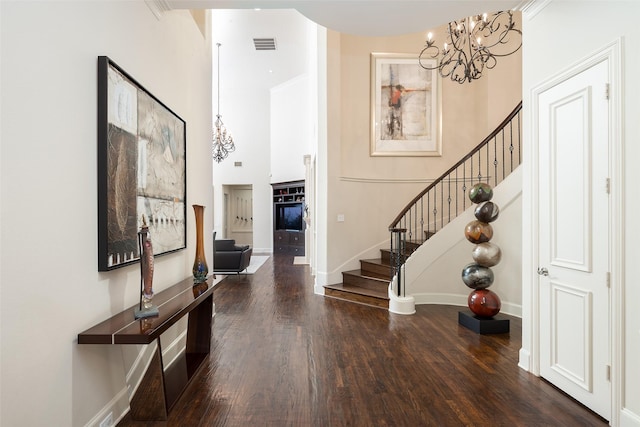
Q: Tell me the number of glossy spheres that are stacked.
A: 6